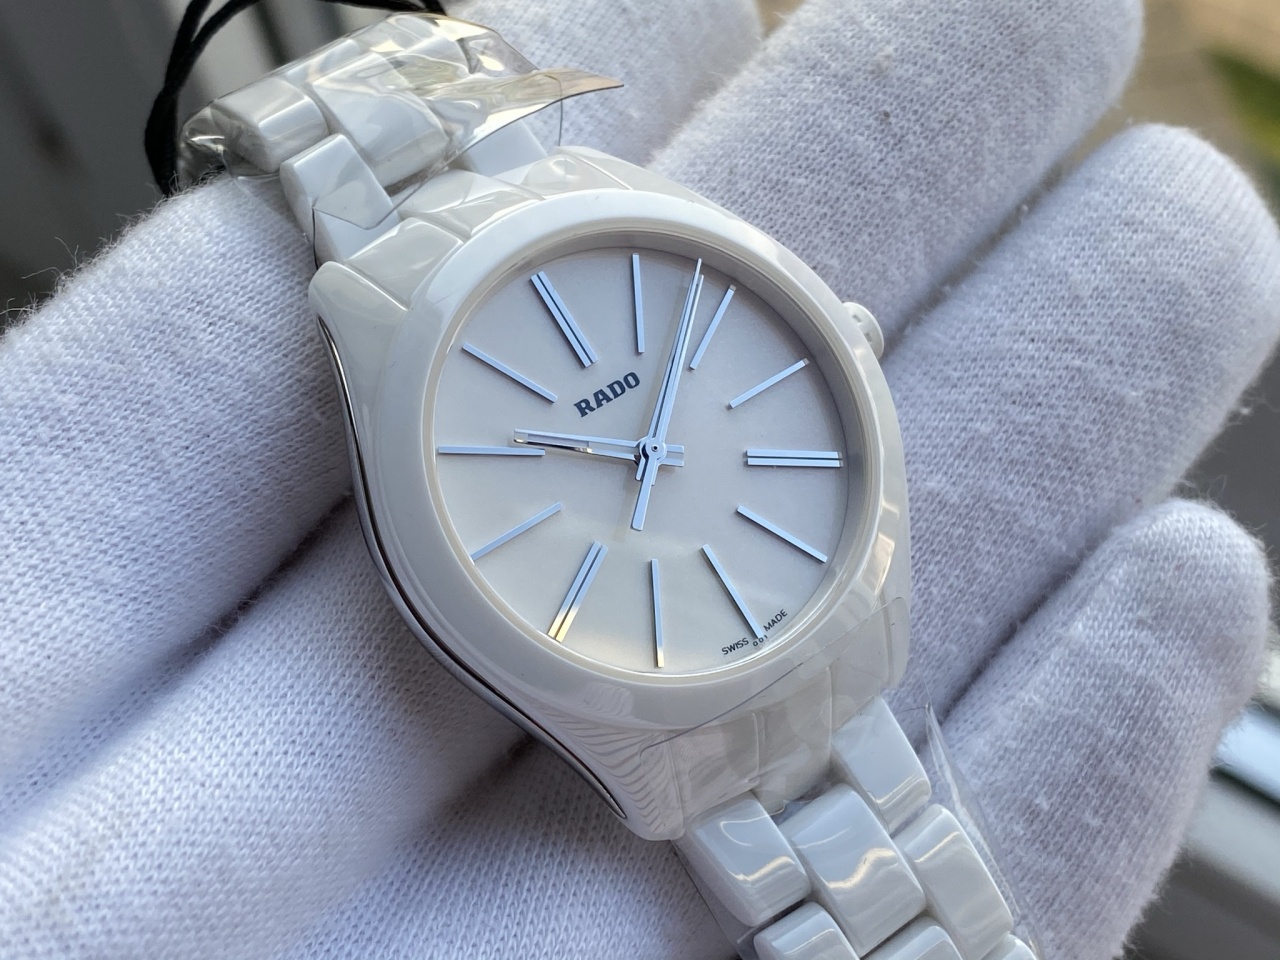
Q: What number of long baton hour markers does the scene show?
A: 12